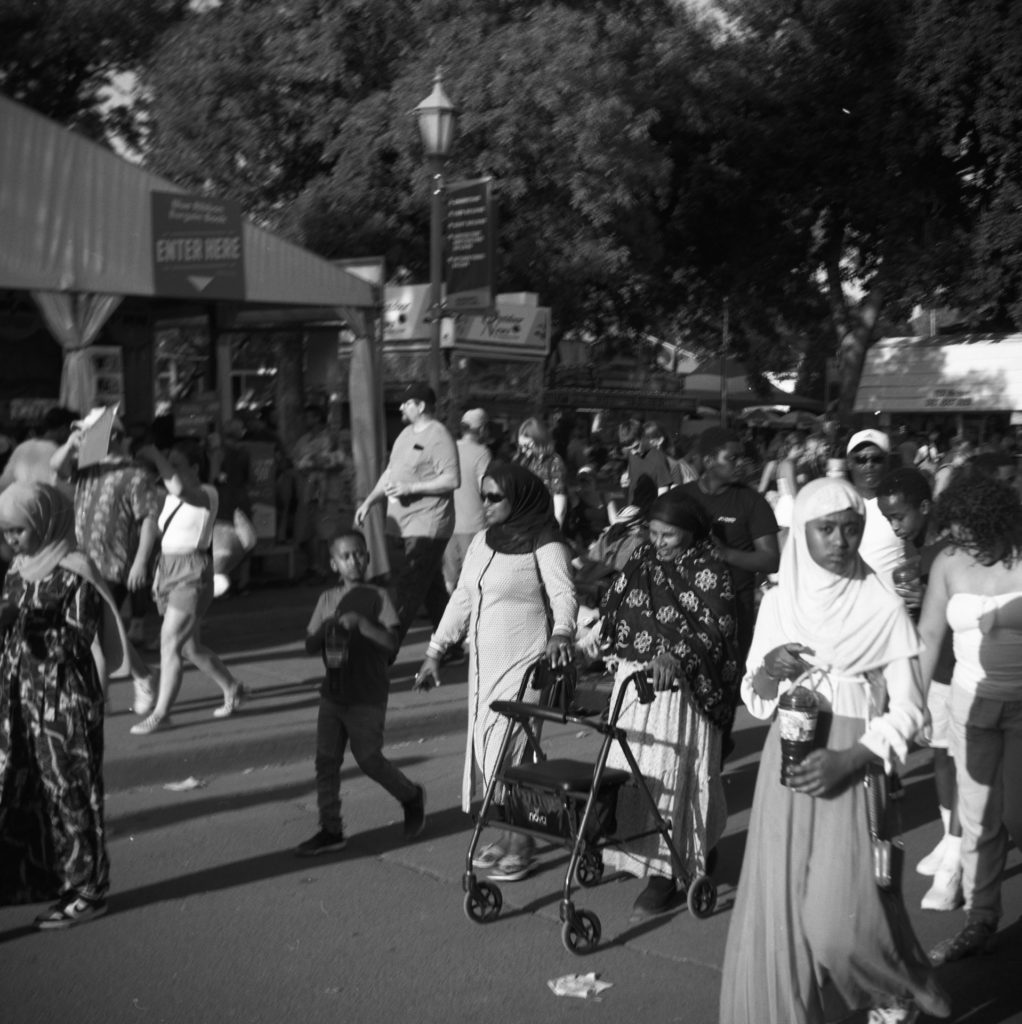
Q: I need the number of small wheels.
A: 4